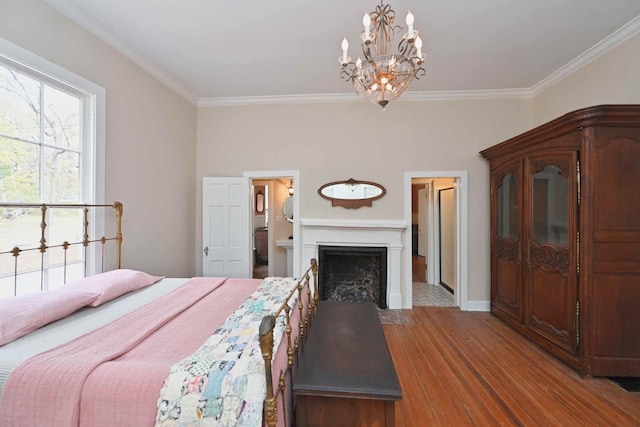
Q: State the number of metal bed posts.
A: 3